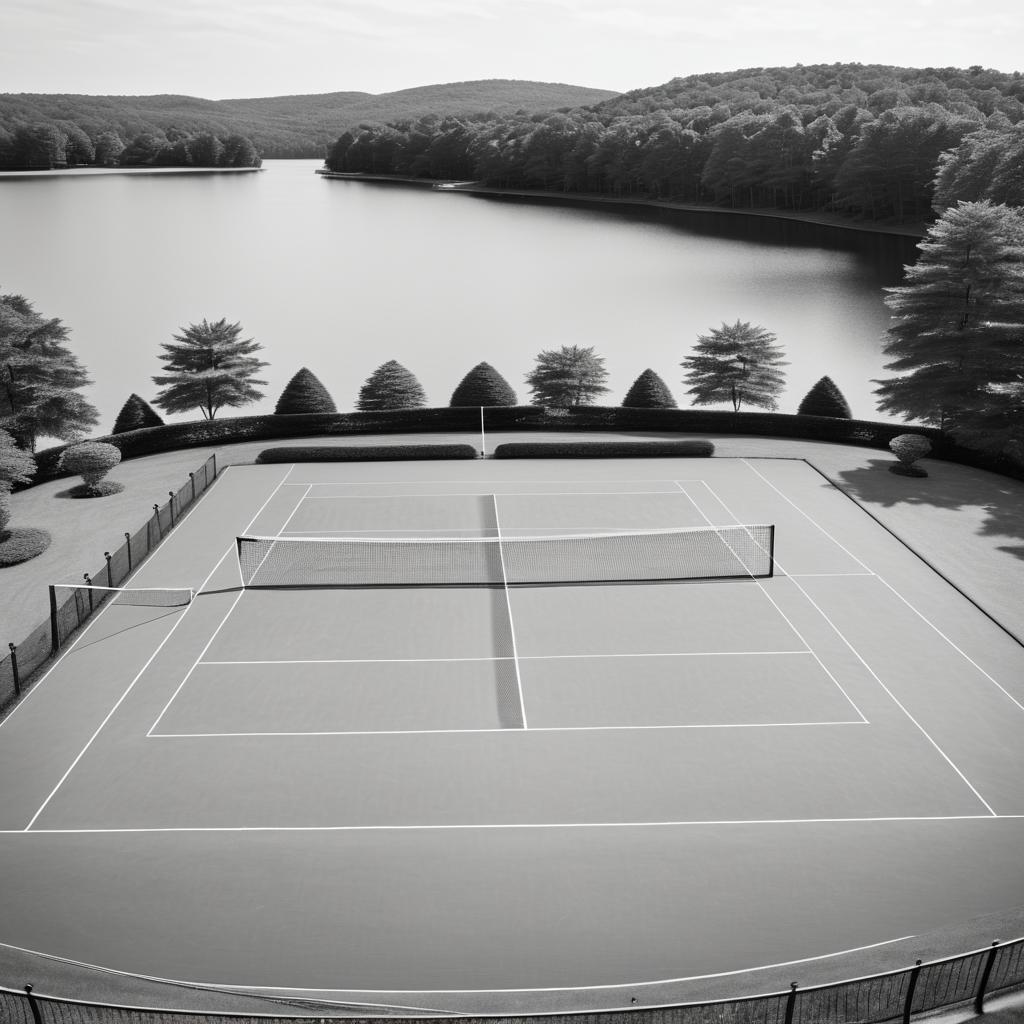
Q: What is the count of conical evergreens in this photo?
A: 6